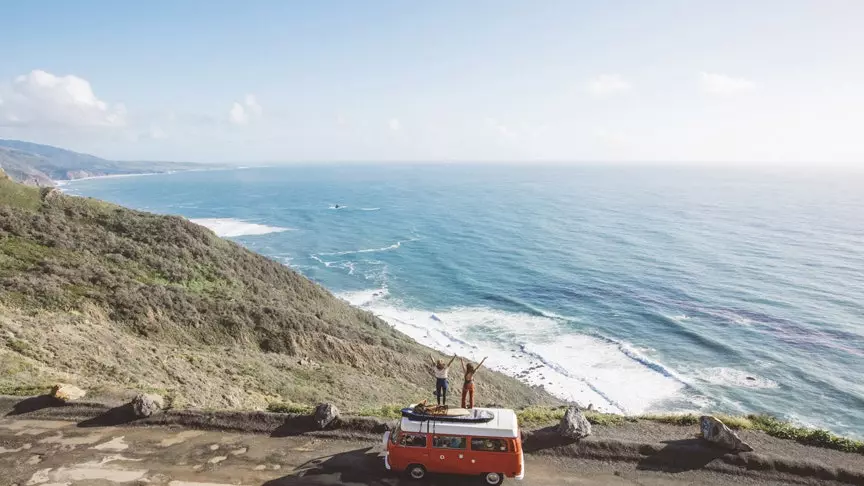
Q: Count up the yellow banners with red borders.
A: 0